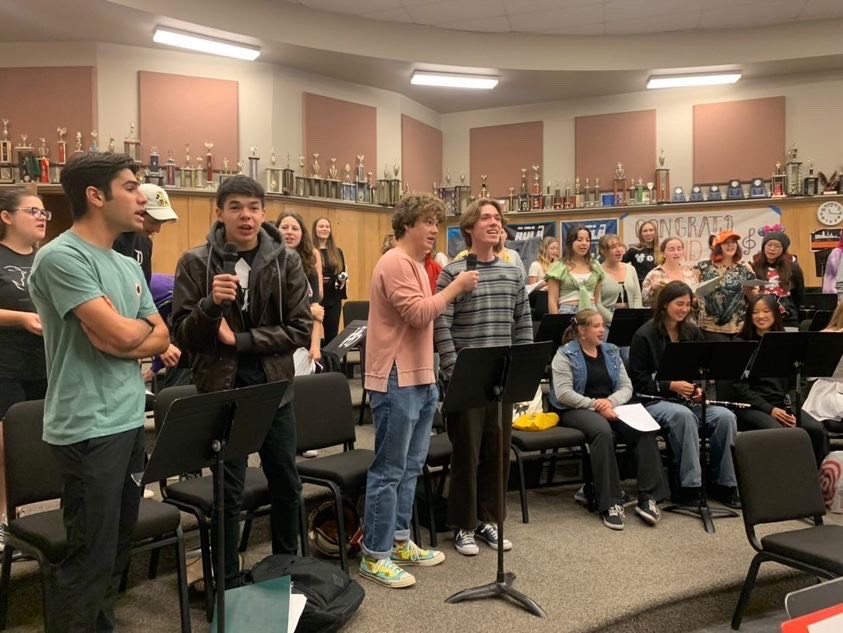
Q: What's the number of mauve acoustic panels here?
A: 7